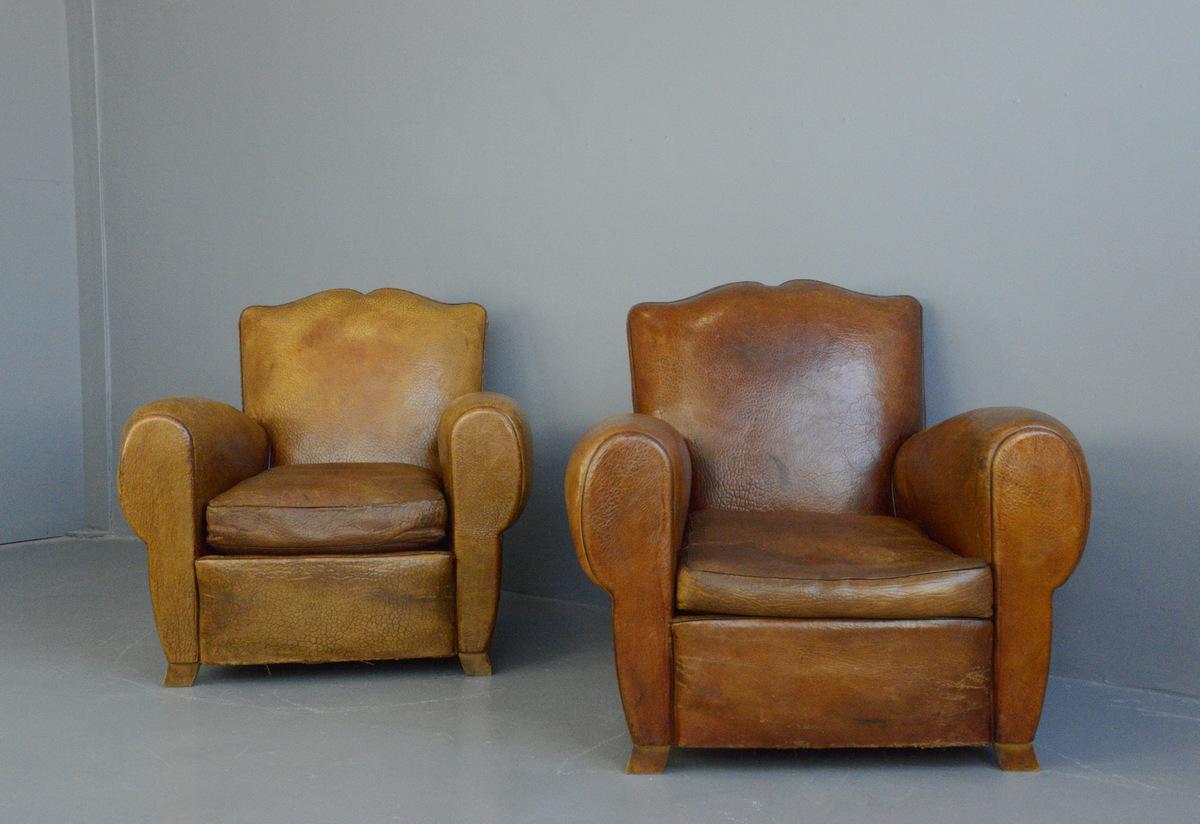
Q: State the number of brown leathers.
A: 2